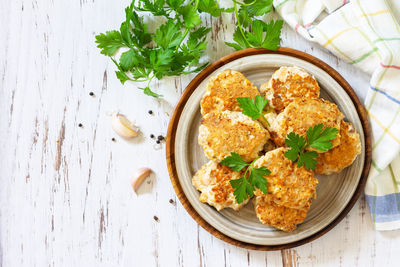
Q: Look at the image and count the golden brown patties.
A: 8